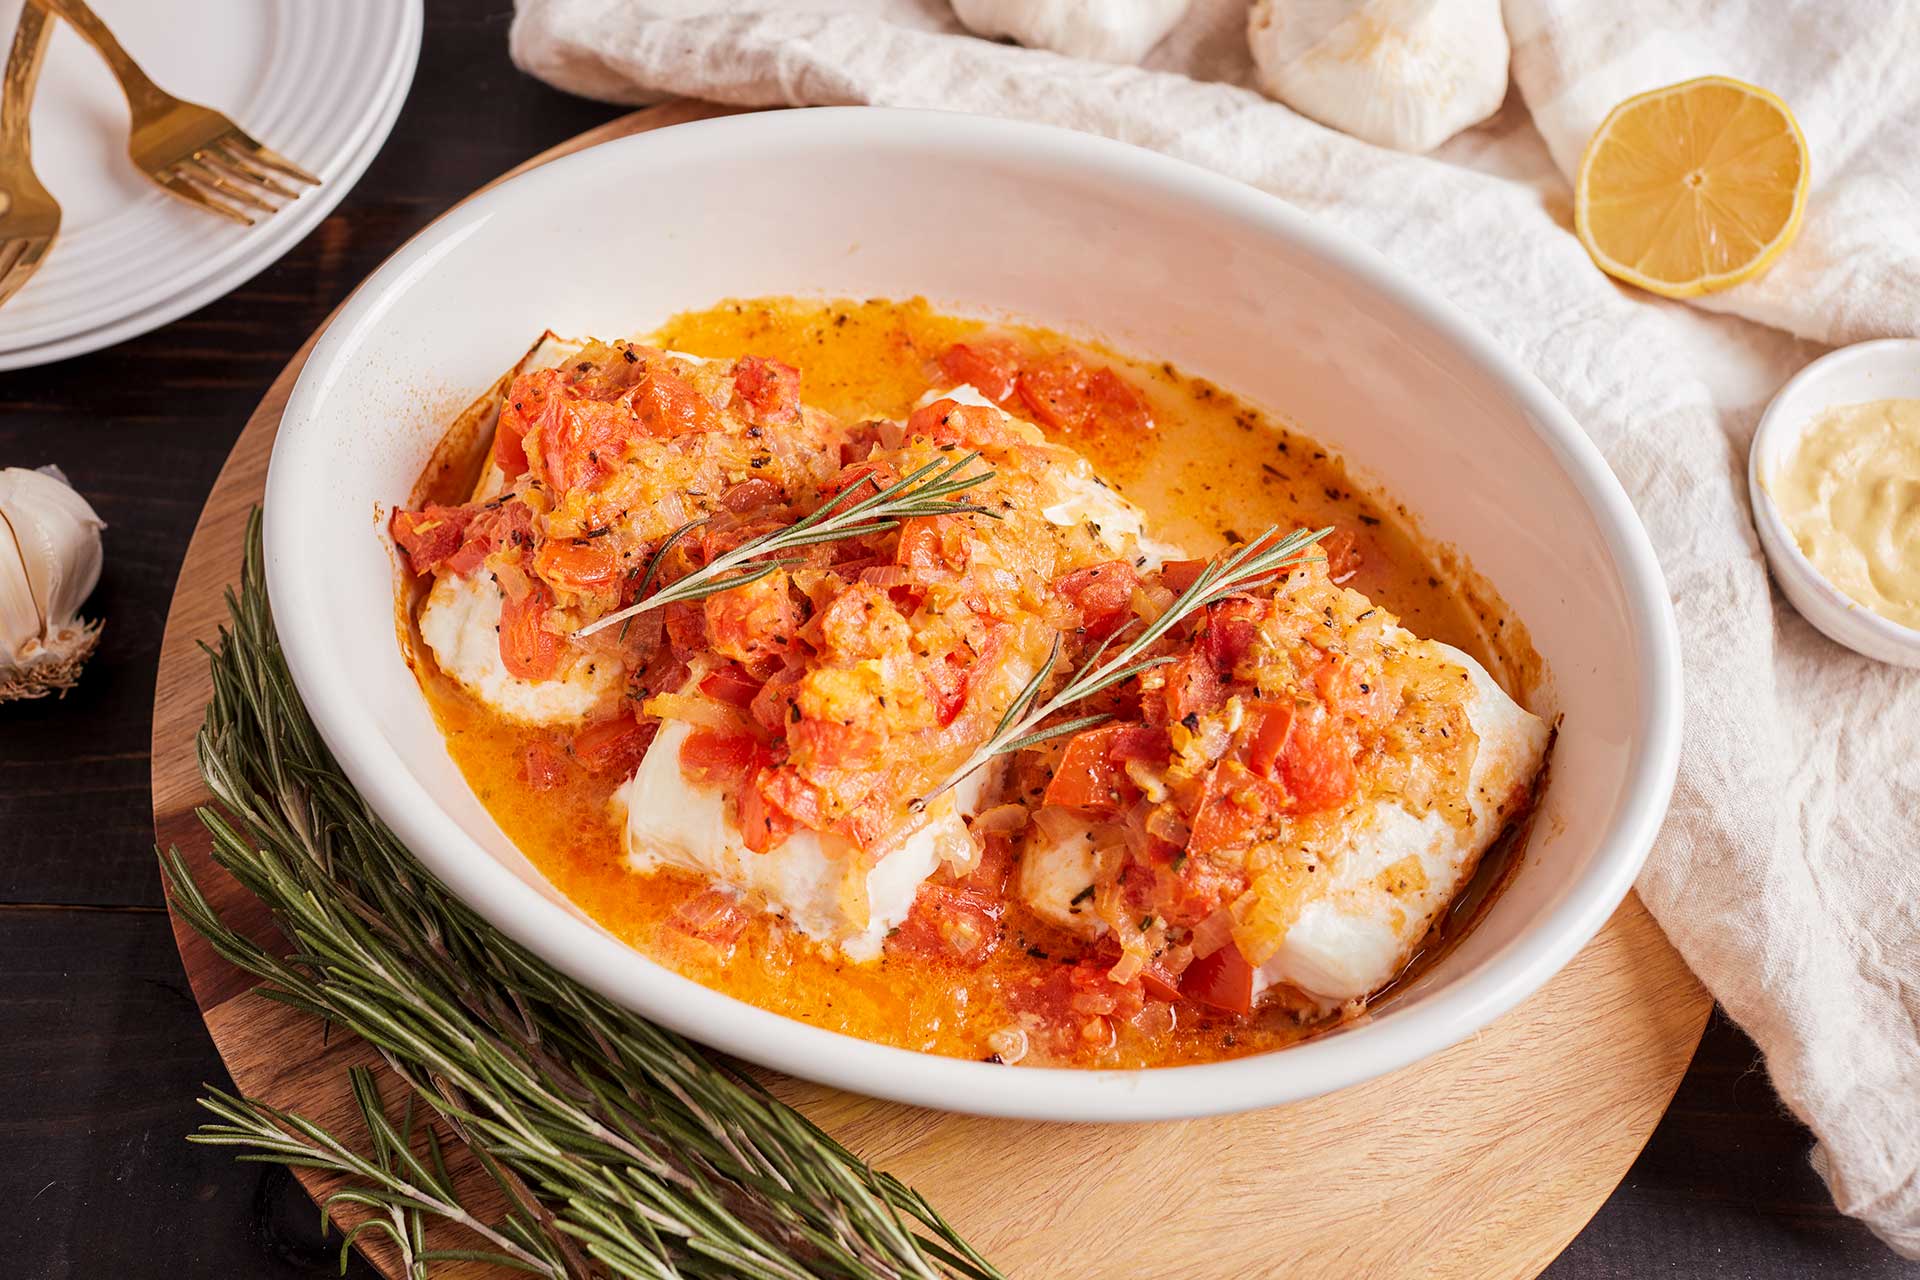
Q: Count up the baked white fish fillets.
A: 3